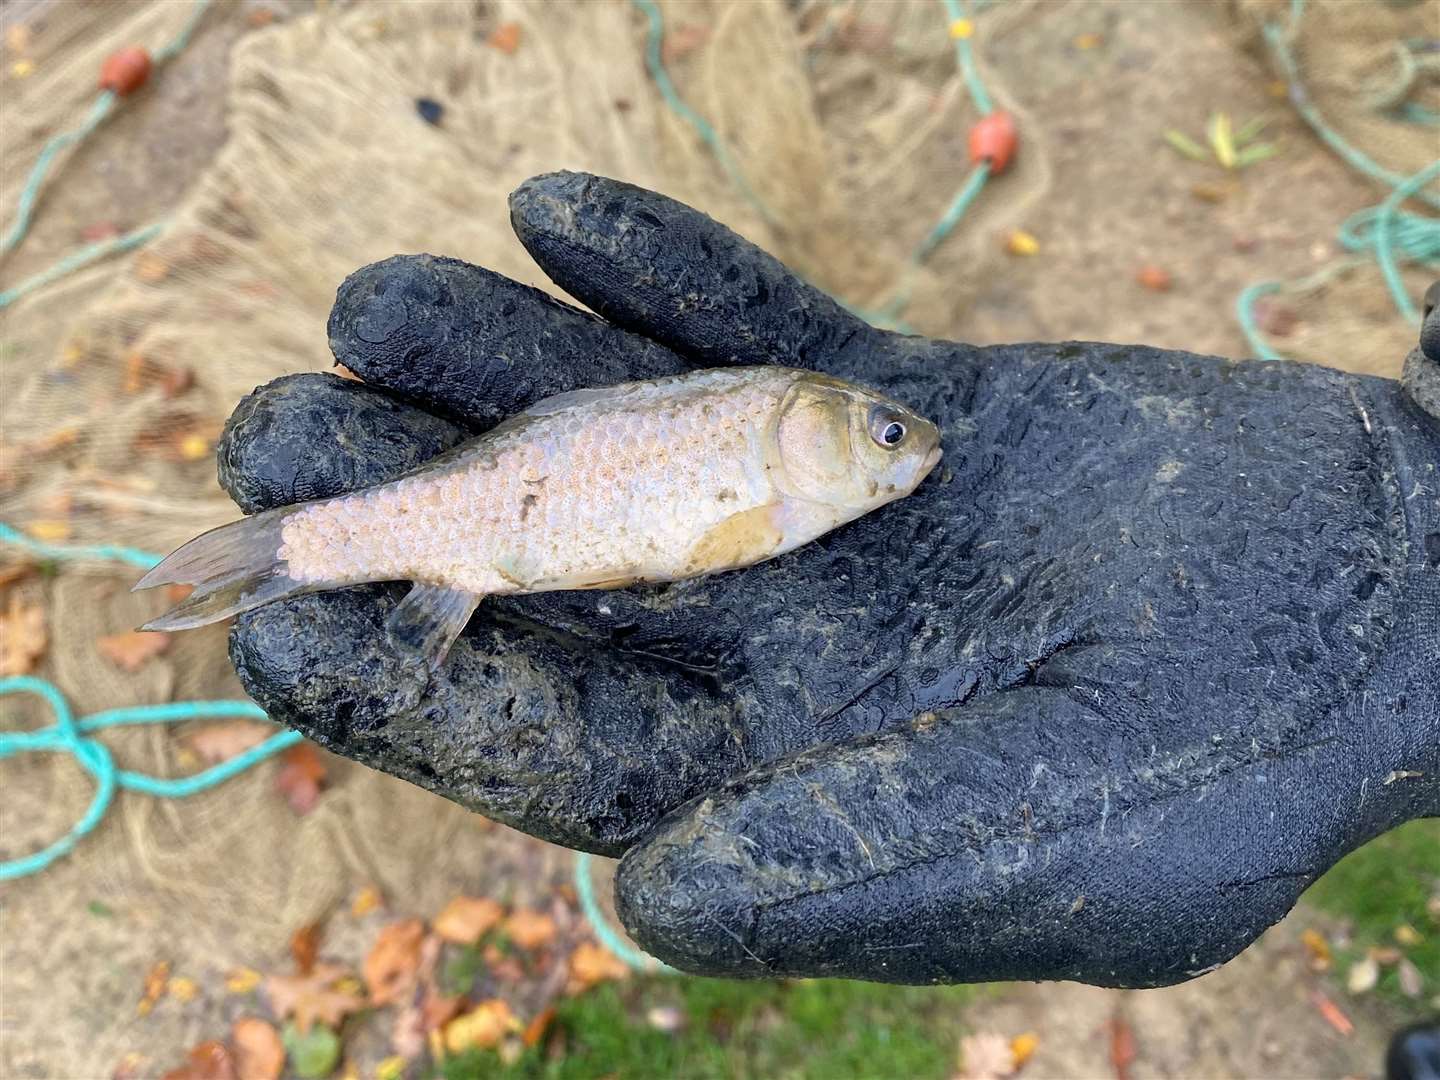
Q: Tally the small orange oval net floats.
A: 2